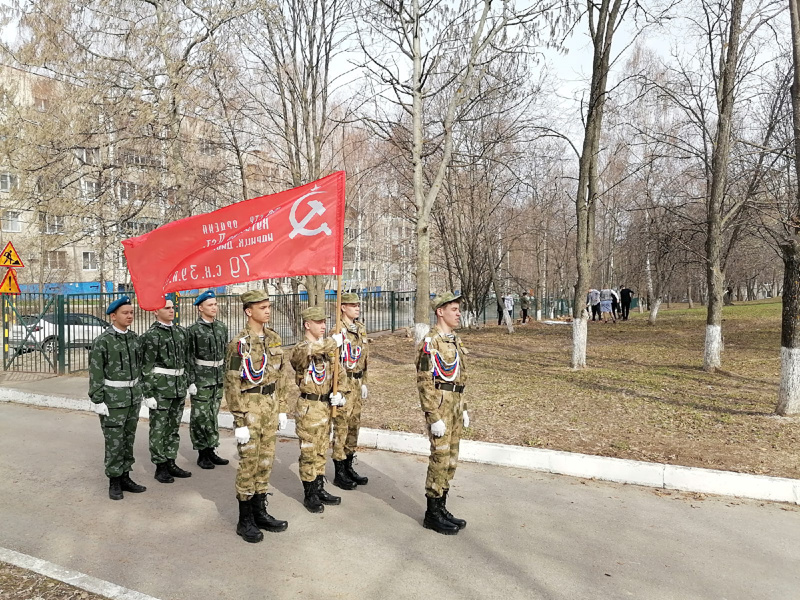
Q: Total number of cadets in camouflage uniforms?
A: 7